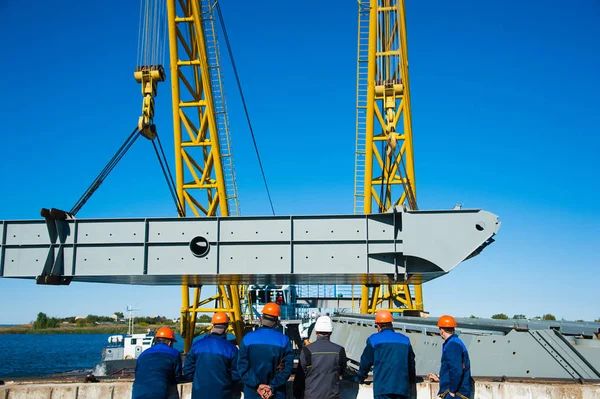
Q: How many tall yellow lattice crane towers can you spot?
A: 2